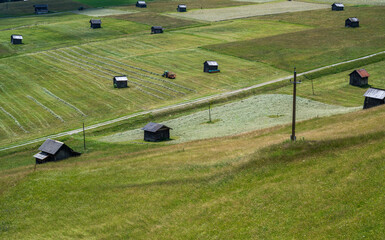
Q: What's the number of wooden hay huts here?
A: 14